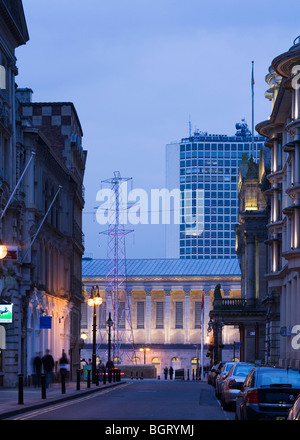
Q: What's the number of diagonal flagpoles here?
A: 2